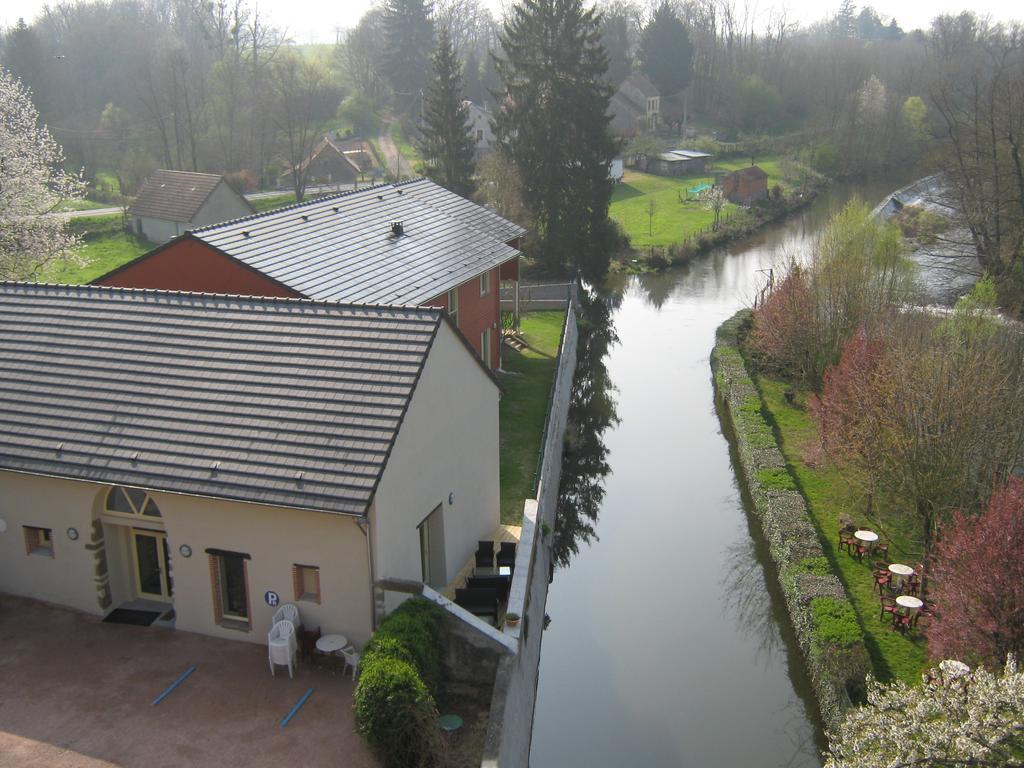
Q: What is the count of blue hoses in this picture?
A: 2